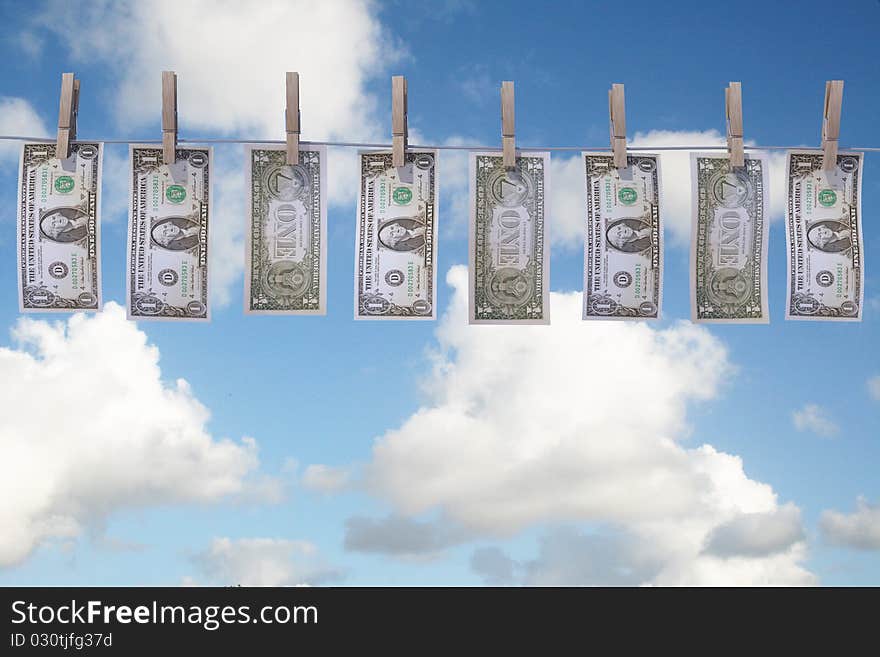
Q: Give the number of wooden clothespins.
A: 8